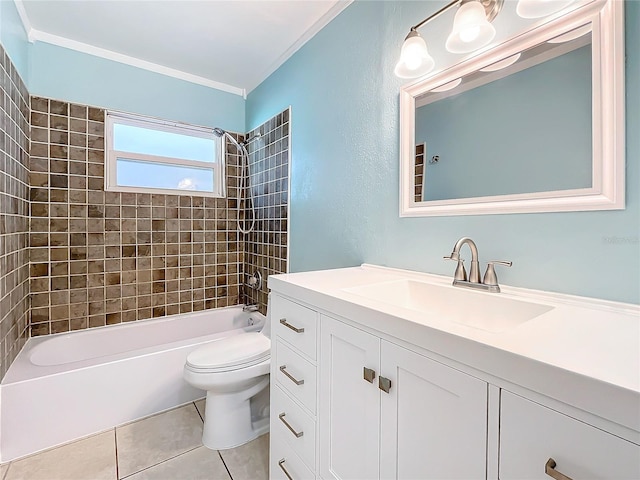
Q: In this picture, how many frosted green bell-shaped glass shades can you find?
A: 0